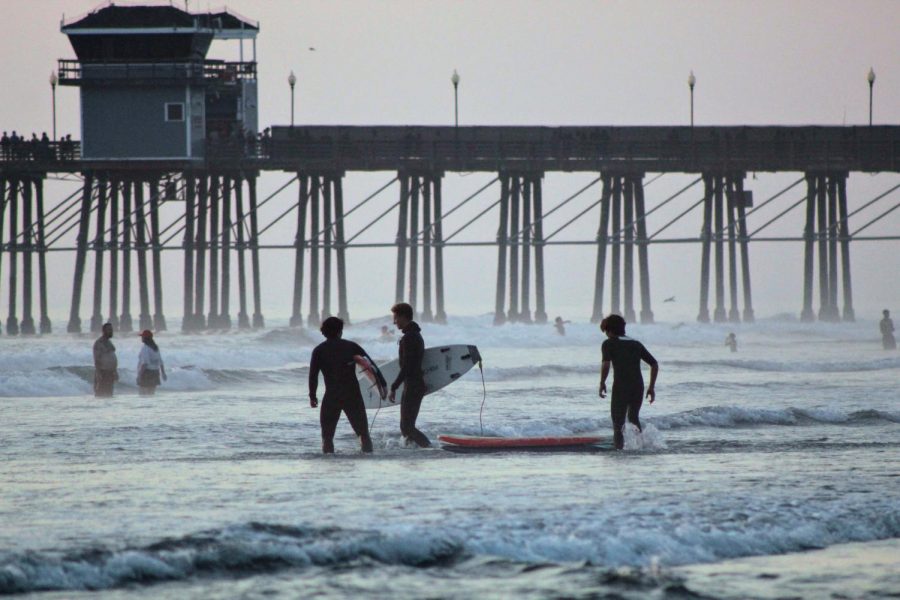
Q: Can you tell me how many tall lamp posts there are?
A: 5